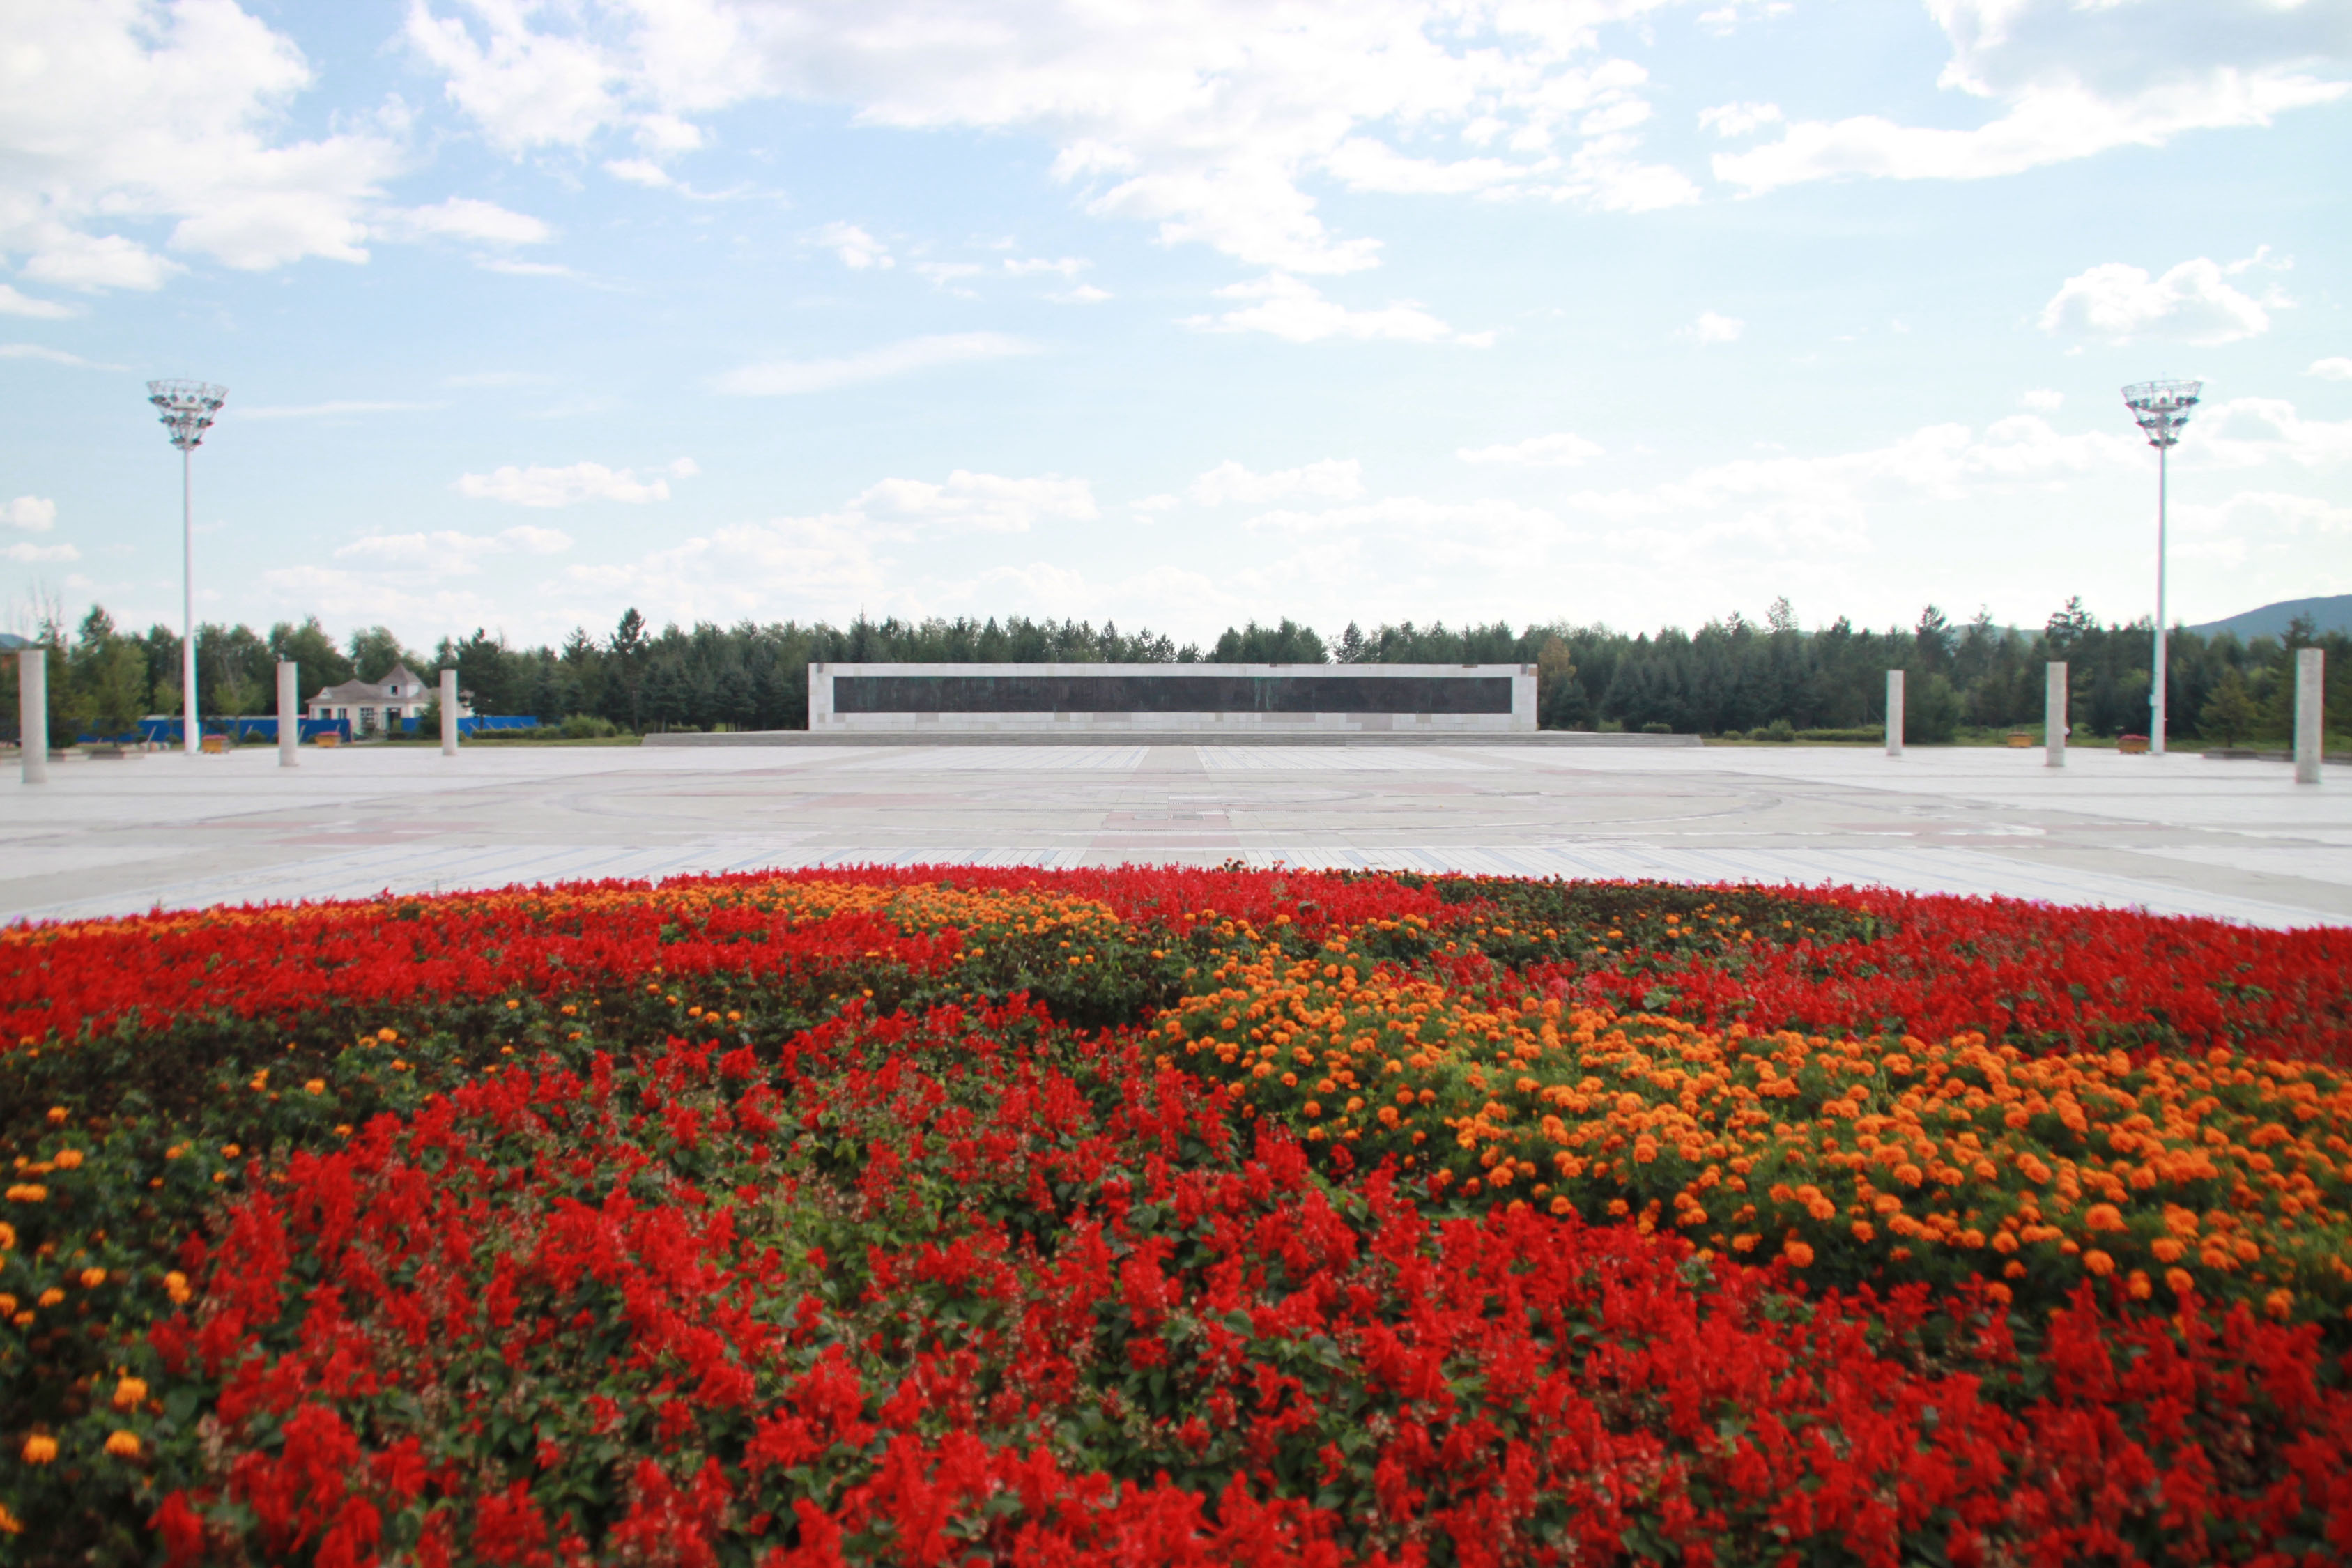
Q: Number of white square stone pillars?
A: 6